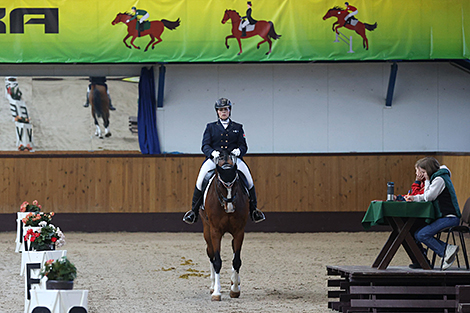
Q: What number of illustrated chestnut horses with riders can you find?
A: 3